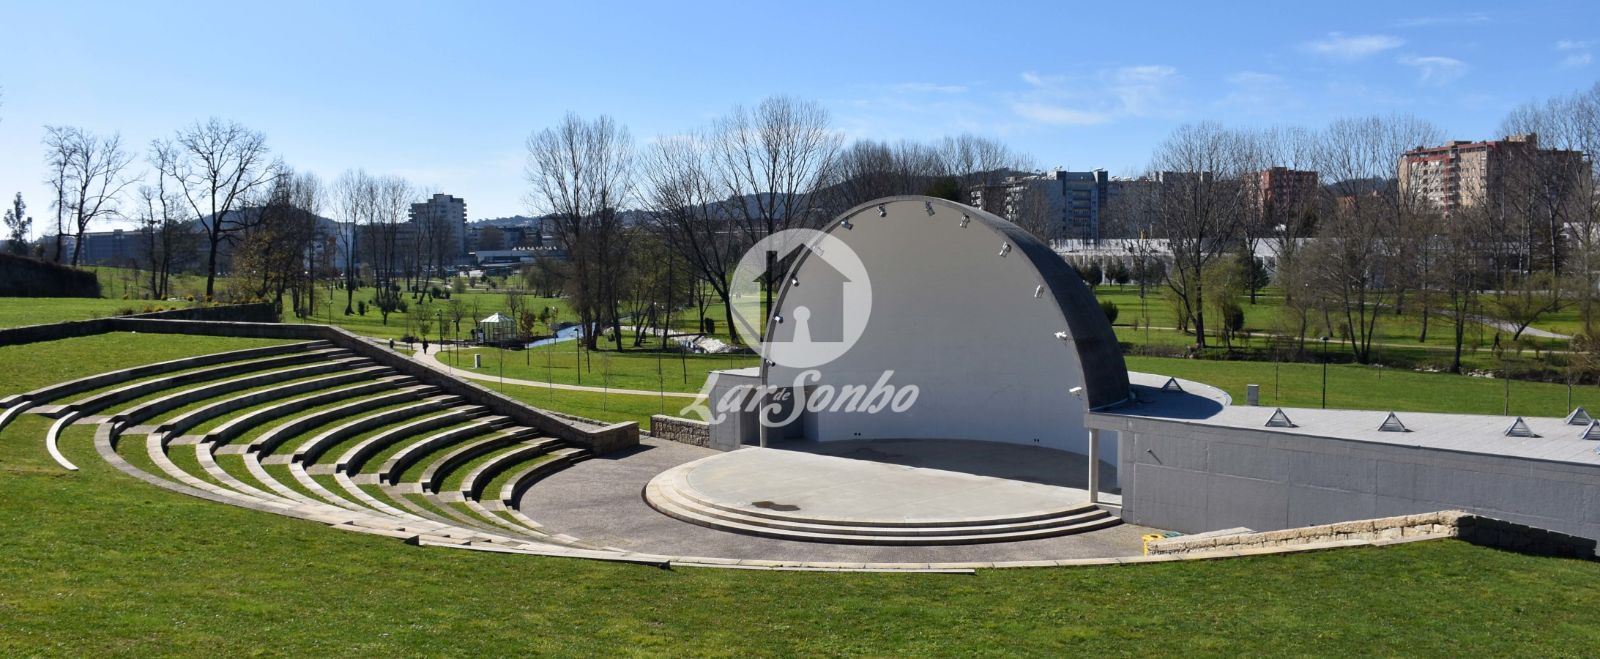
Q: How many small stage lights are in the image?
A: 12